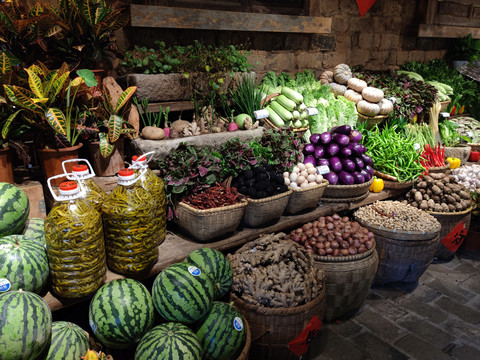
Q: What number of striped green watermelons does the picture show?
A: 10